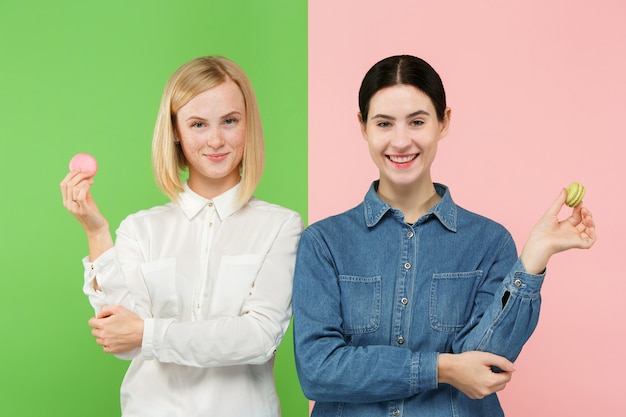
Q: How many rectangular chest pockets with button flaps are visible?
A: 0